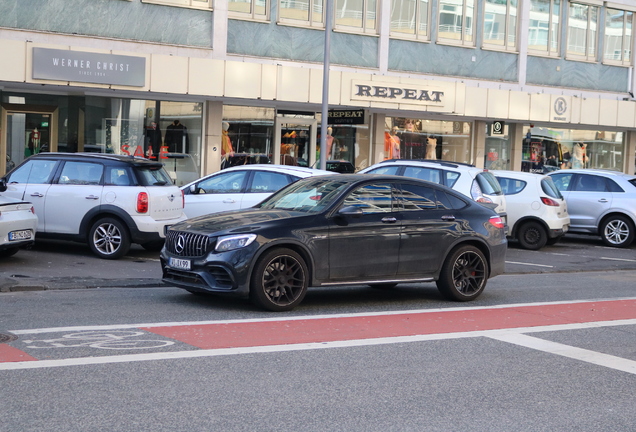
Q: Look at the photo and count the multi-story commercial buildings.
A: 1